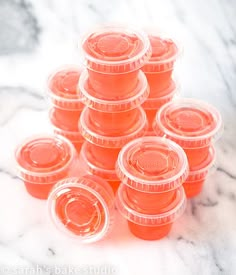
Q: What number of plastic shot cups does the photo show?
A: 15